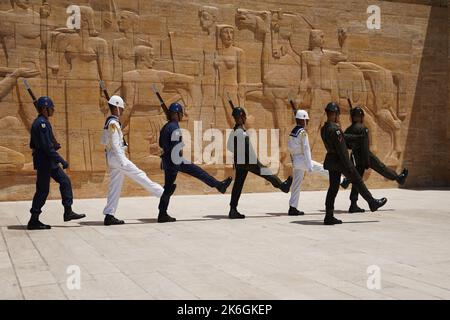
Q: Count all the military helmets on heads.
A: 7